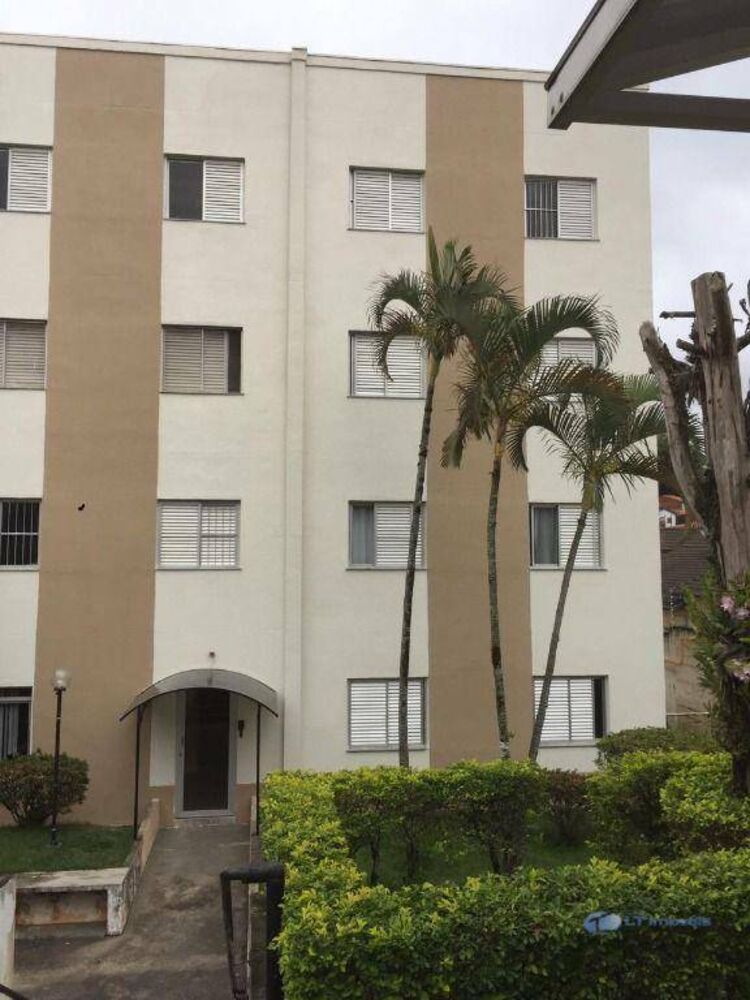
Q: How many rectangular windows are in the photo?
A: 15